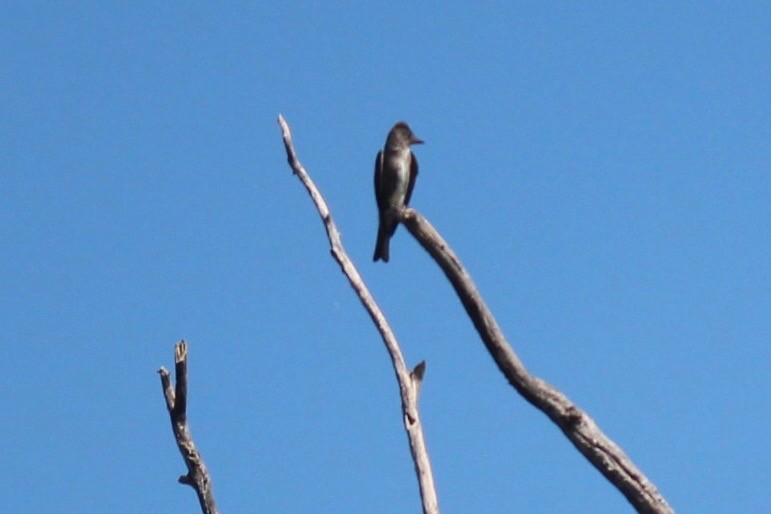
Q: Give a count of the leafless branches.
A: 3